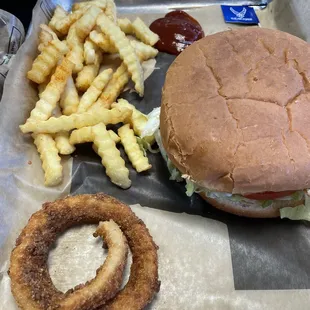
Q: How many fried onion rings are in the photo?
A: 2